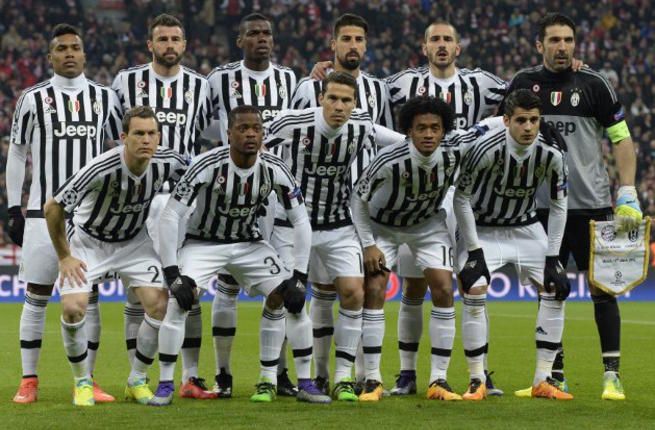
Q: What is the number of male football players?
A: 11